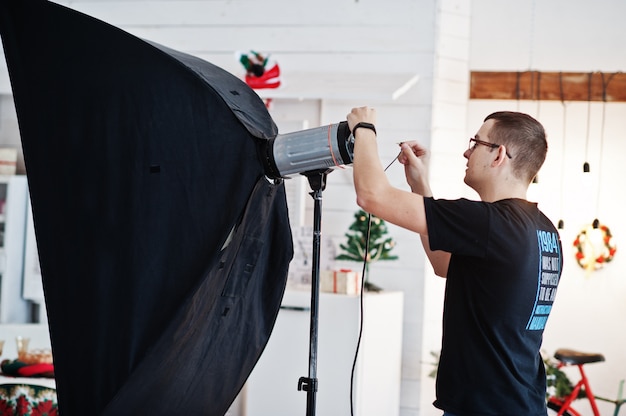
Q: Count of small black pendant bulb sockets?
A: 4